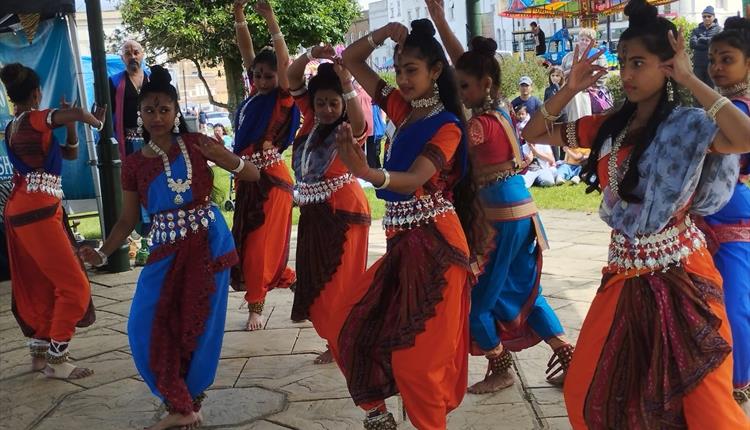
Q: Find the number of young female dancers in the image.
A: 8